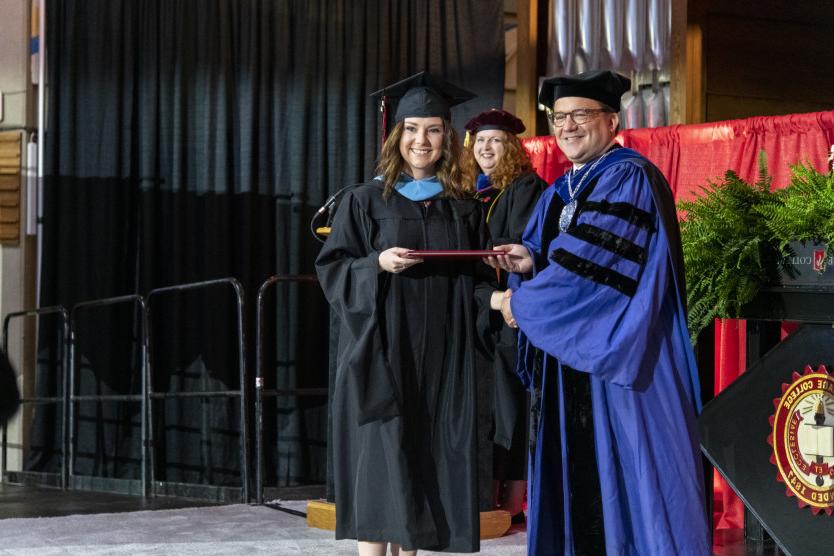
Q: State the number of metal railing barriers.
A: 4